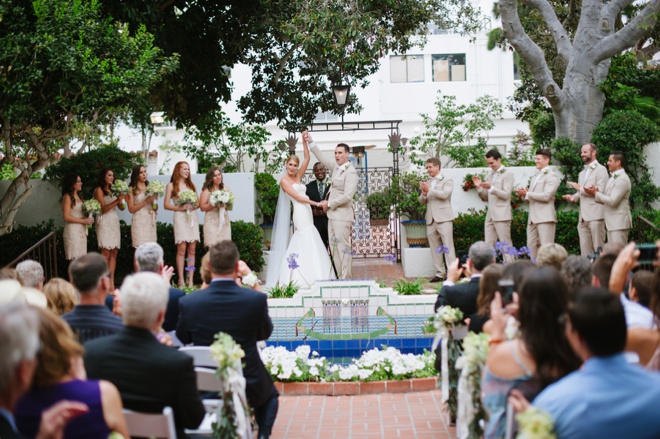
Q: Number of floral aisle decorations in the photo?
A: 4